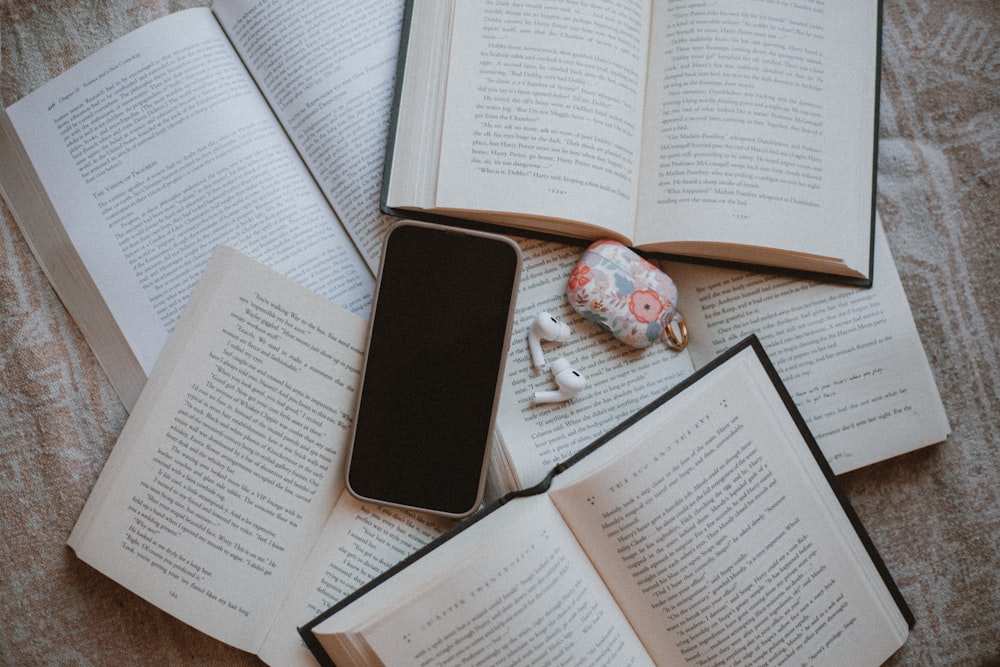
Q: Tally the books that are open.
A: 5